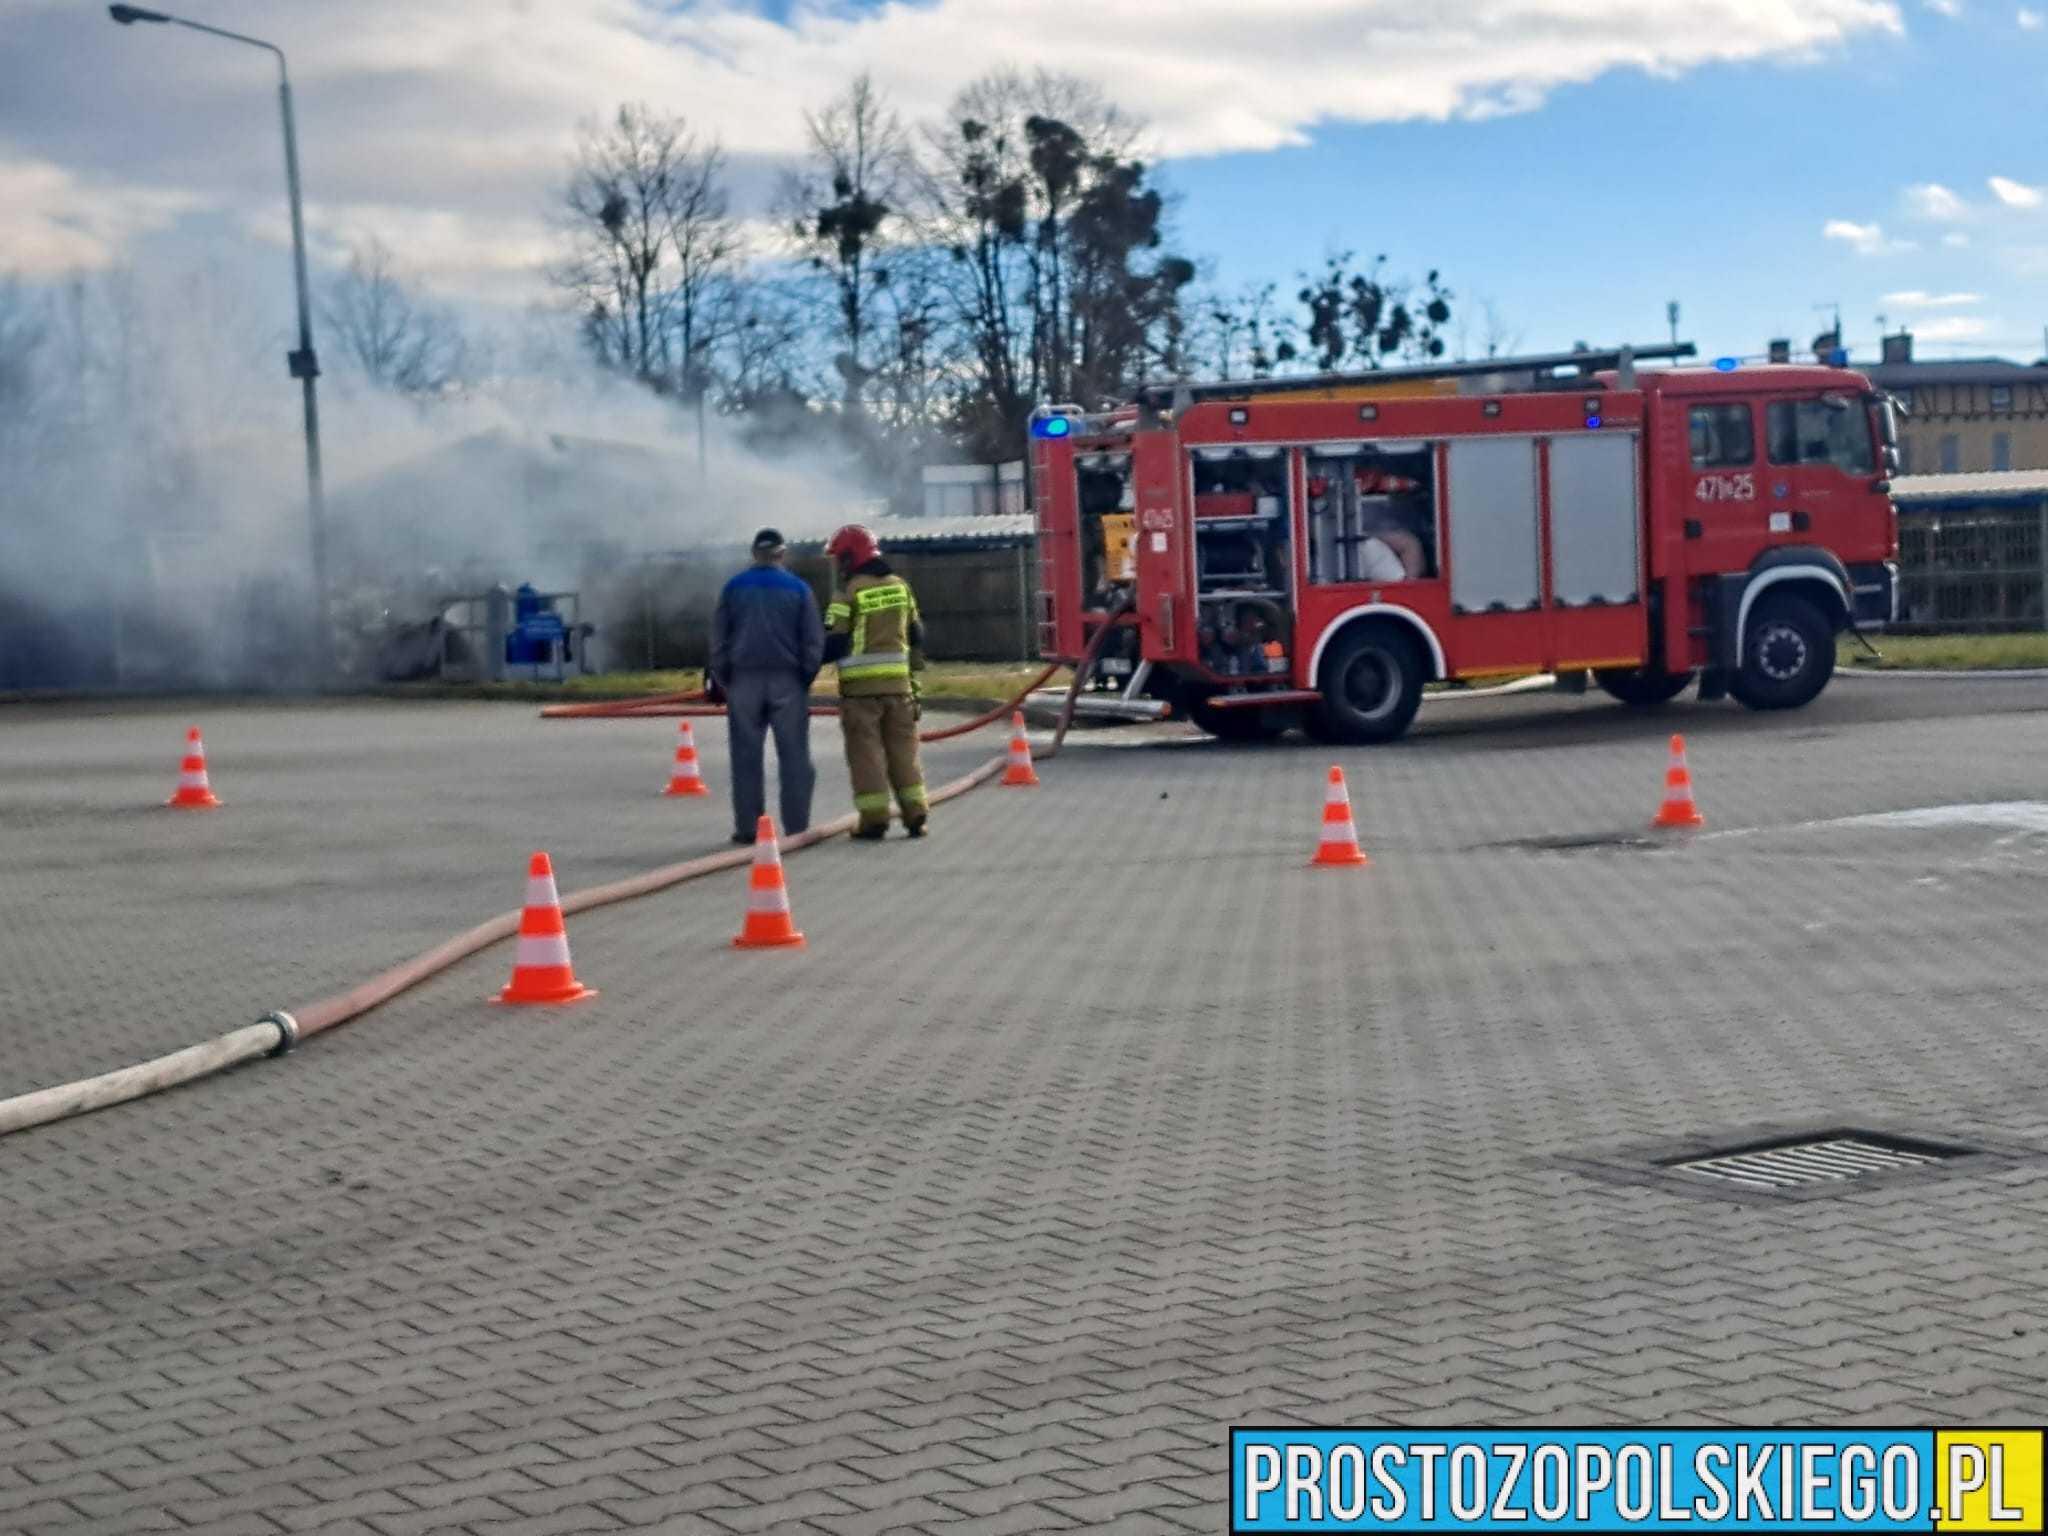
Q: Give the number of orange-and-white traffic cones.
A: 7